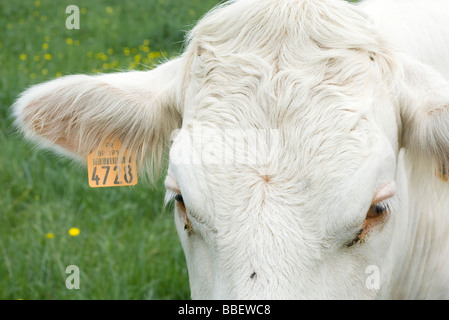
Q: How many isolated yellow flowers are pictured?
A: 2